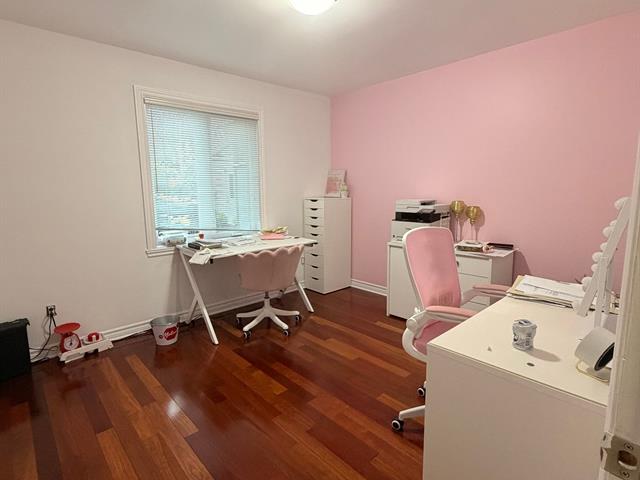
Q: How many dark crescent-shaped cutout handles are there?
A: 9